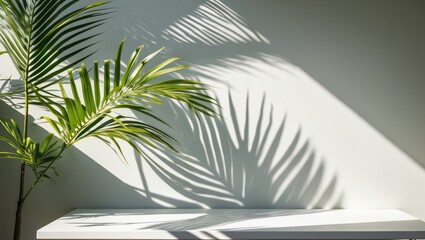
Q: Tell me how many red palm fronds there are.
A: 0